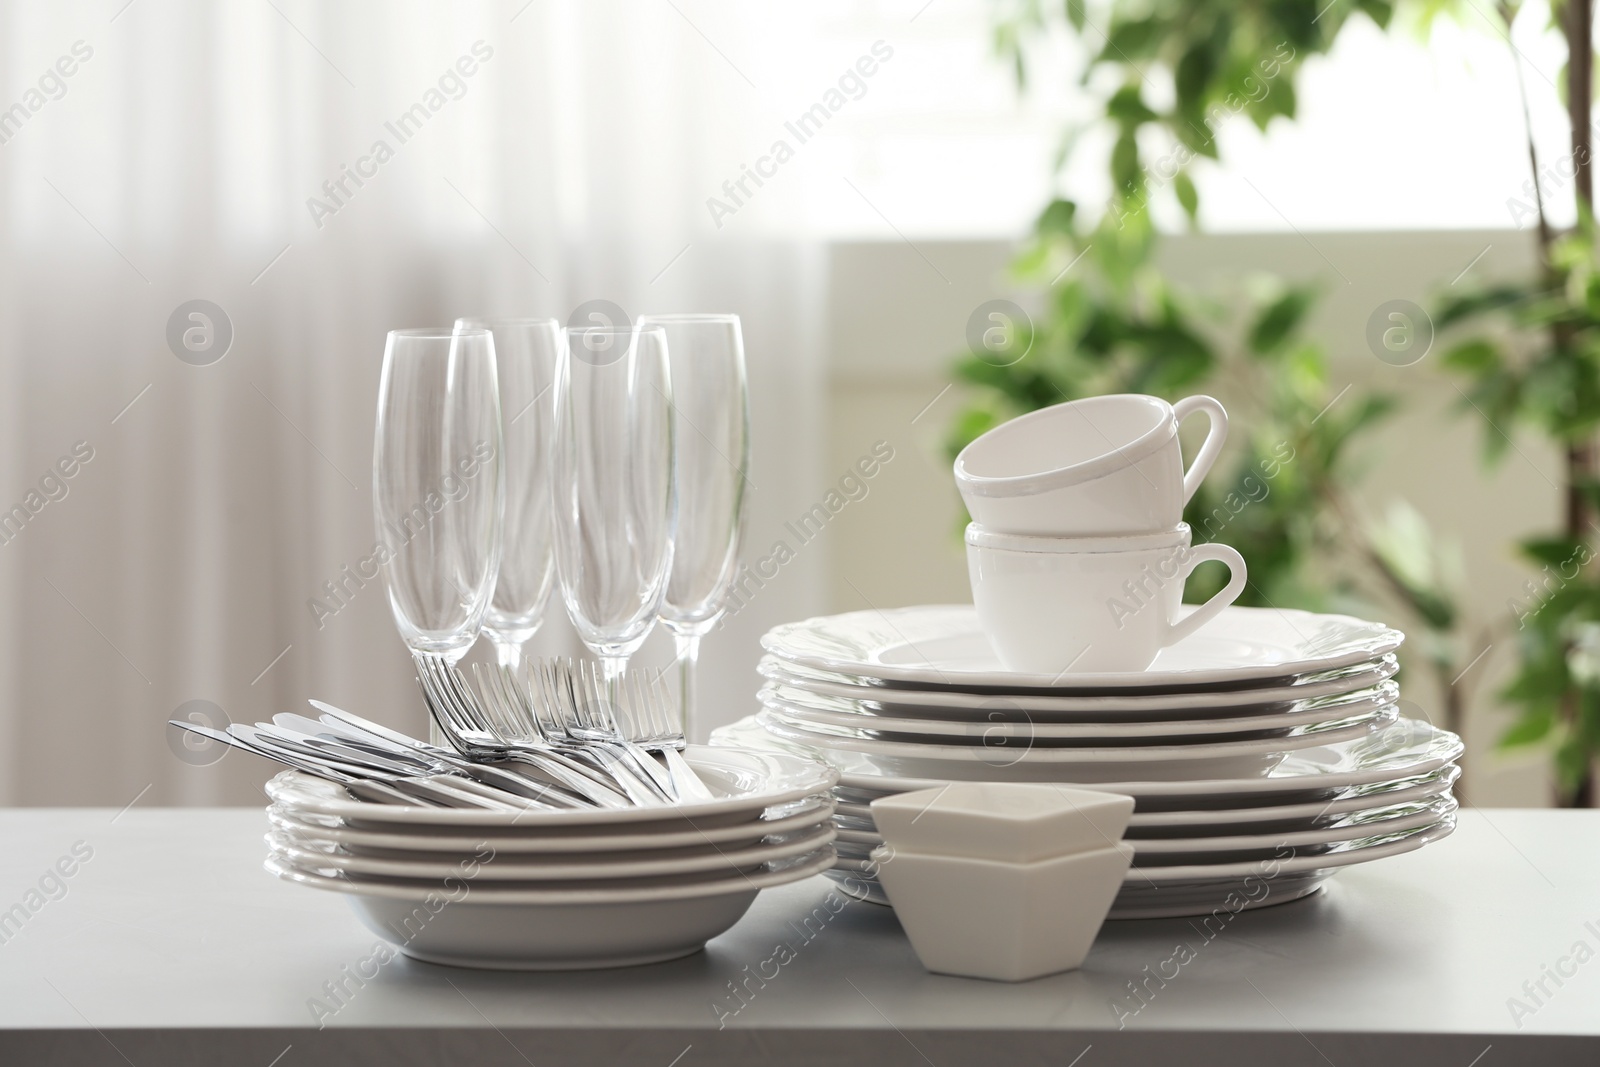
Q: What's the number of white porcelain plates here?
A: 12